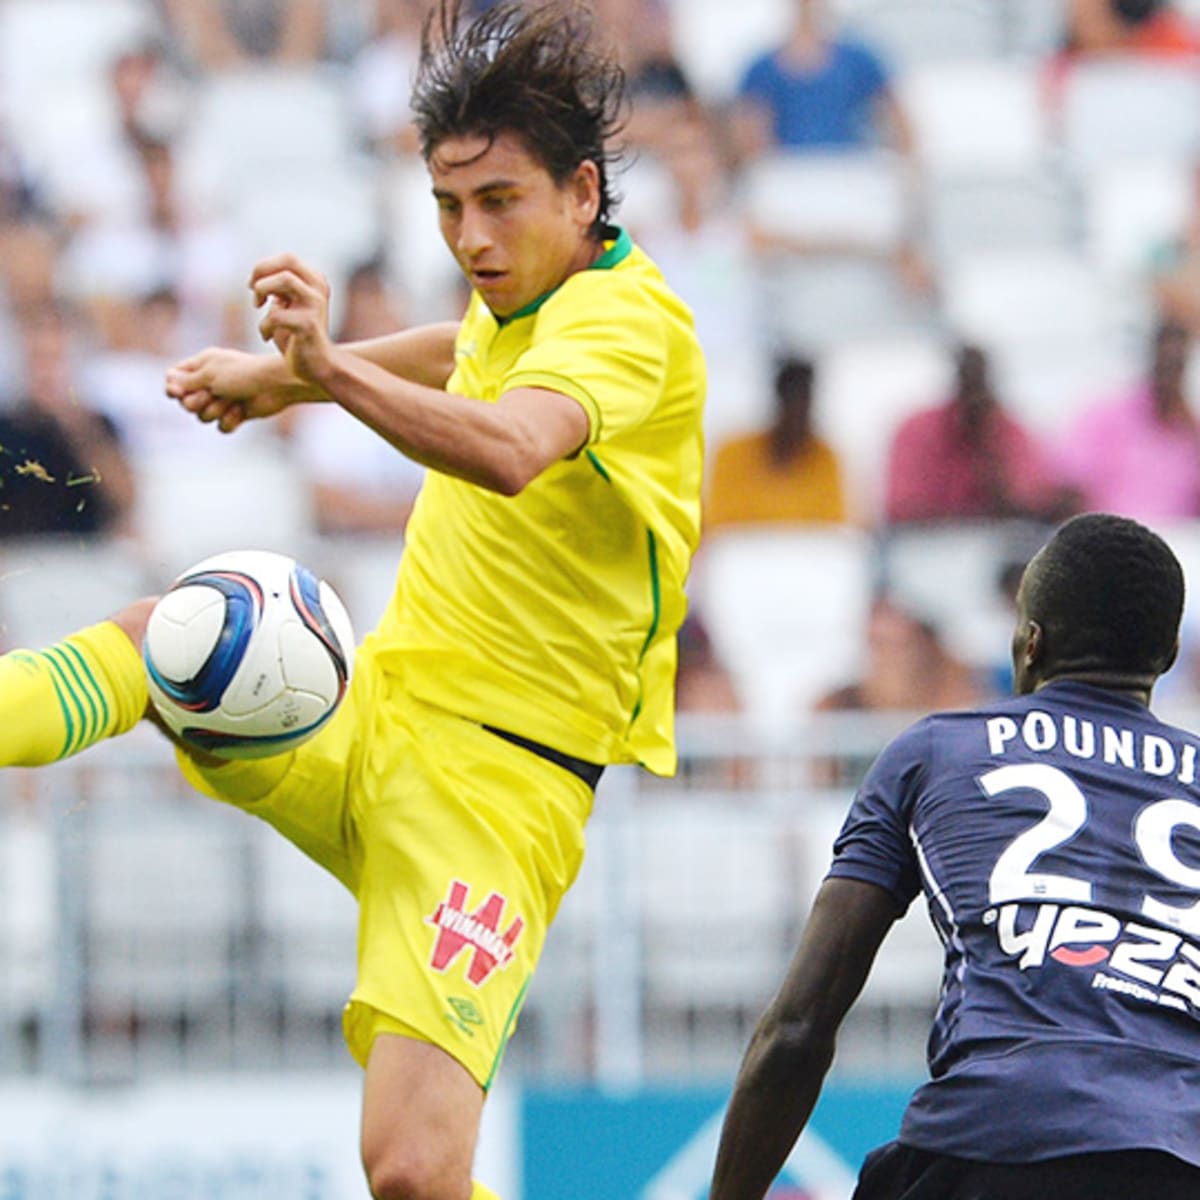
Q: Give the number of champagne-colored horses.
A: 0